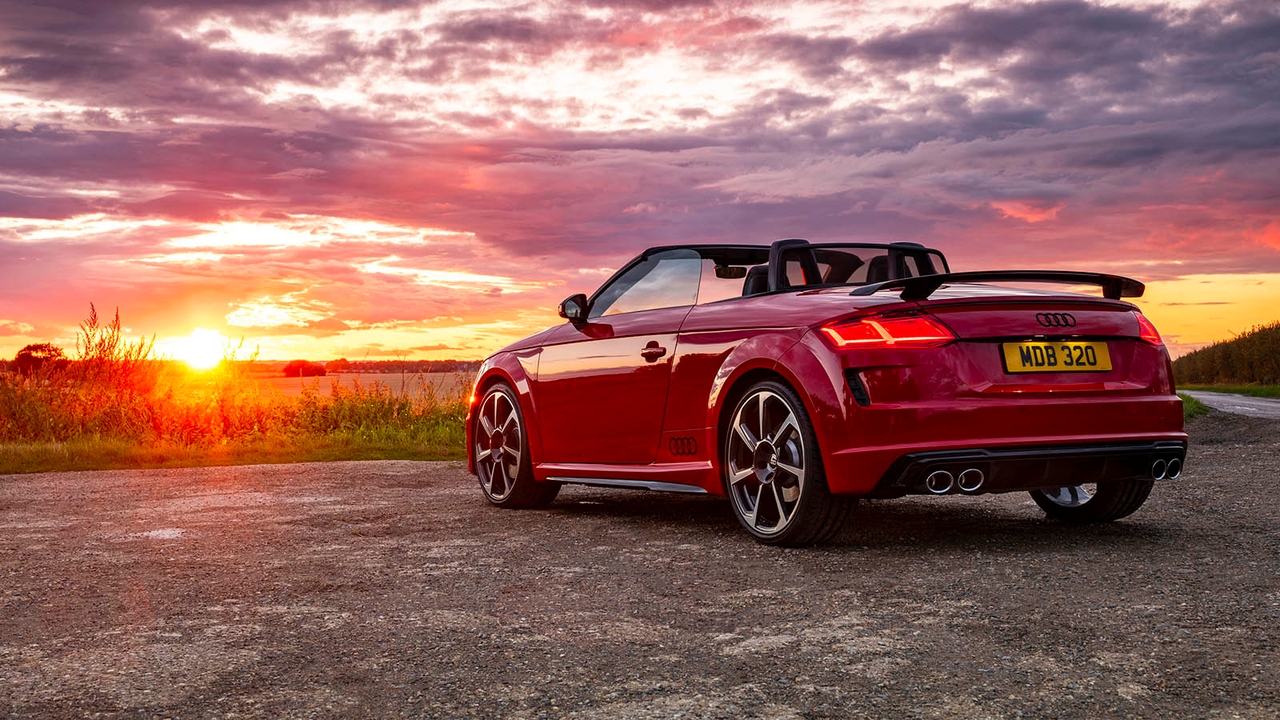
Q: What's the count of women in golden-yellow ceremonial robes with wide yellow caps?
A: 0